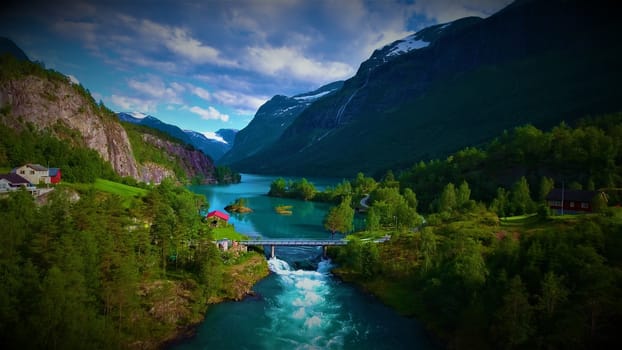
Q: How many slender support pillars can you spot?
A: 2